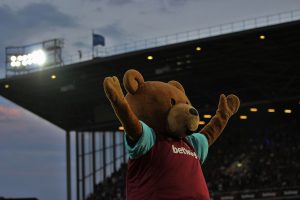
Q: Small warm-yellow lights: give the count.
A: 12